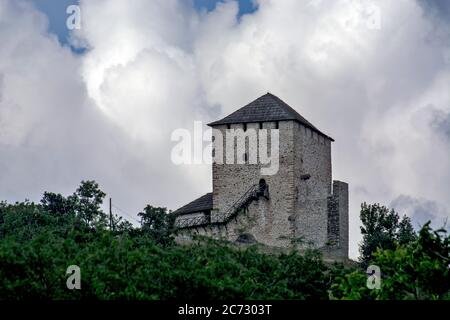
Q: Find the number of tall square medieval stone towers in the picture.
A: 1